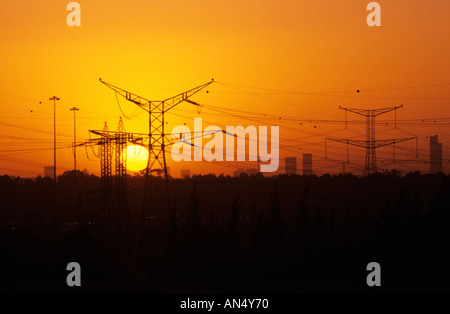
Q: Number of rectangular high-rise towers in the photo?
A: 3